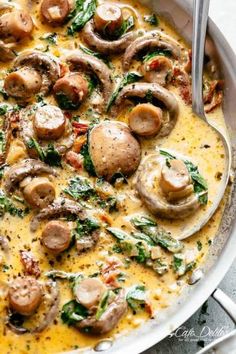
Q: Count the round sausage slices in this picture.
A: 0